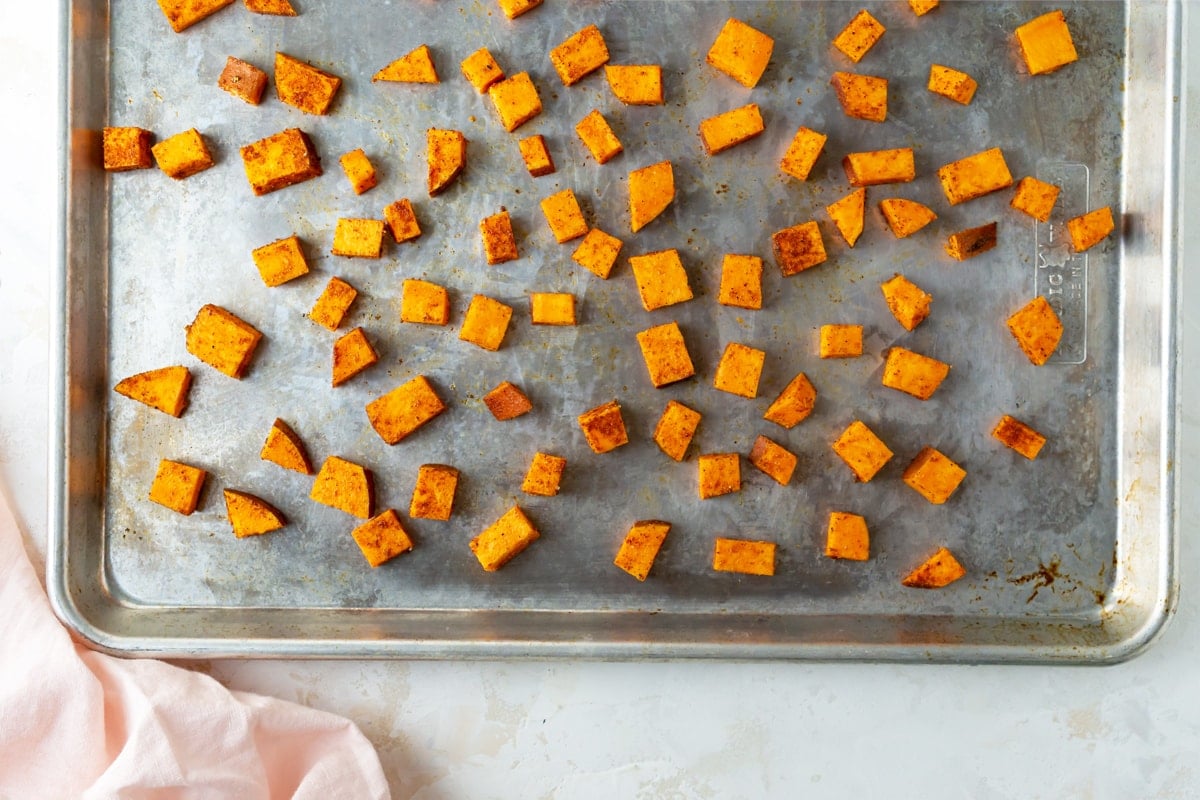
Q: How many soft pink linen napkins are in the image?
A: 1